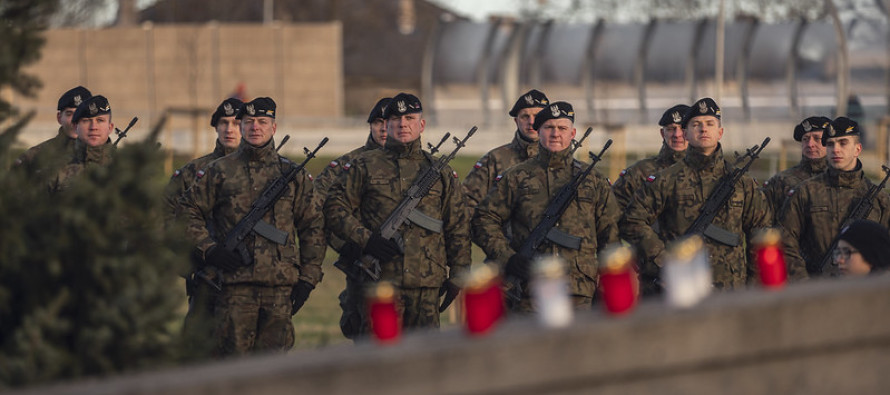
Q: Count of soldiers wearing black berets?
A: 12